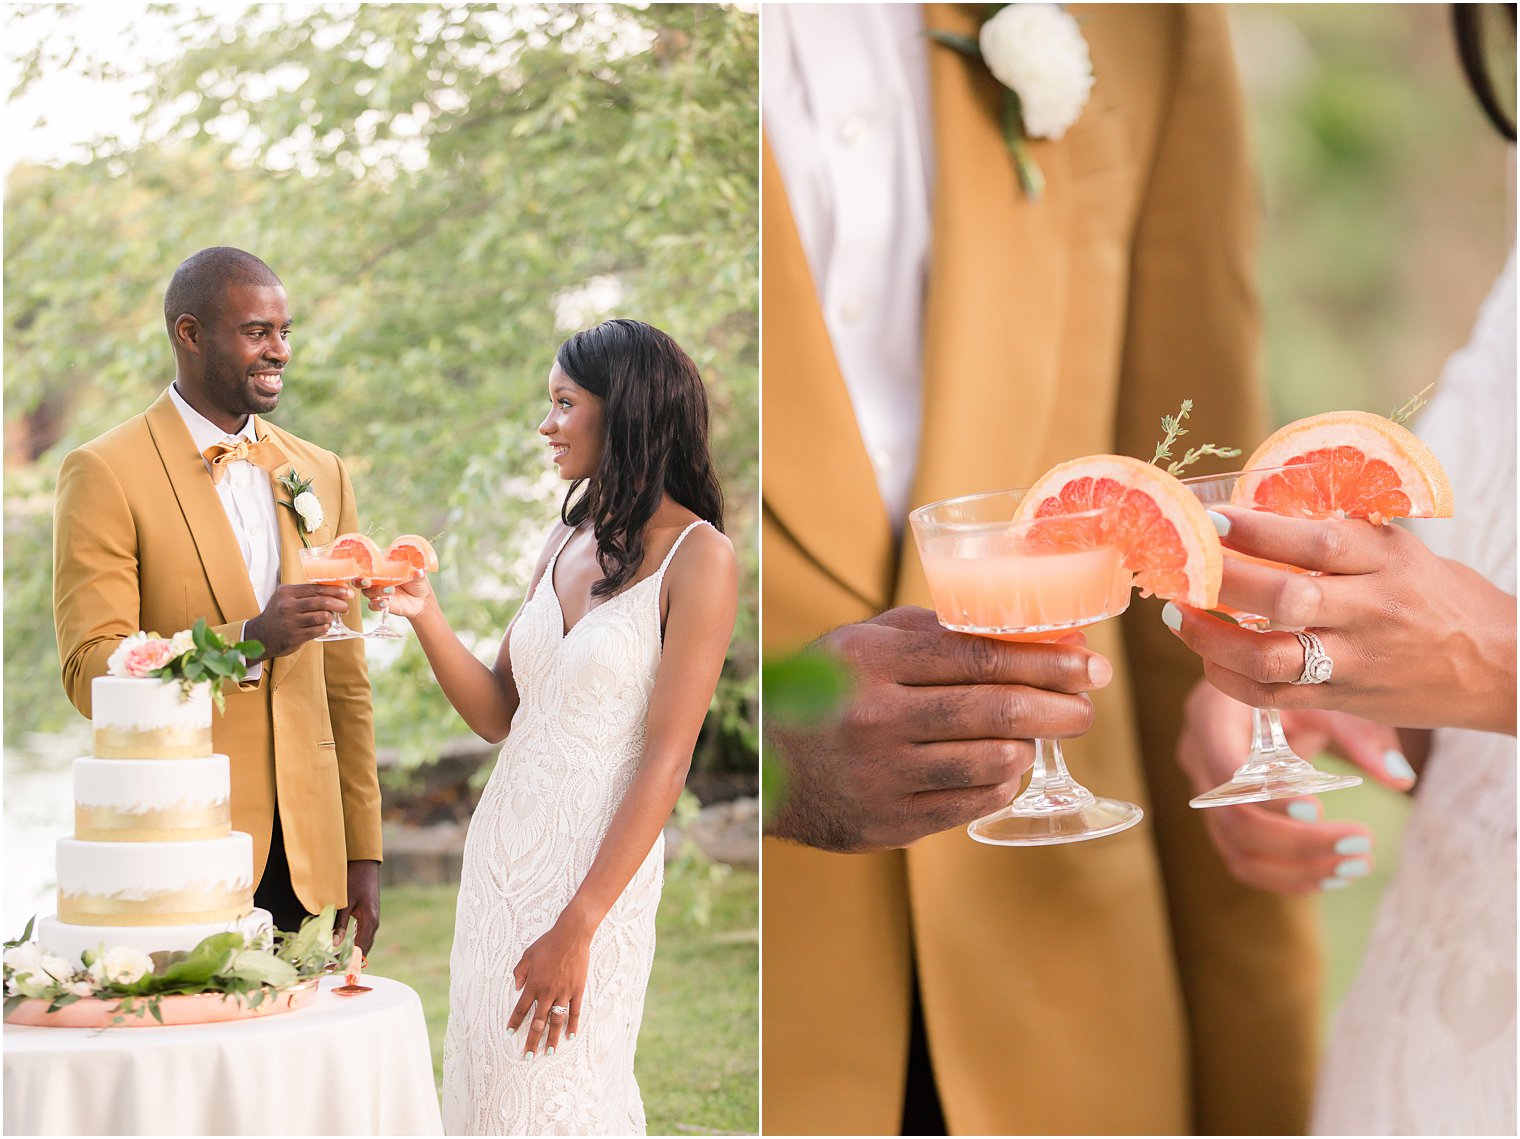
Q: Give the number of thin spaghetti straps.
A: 2